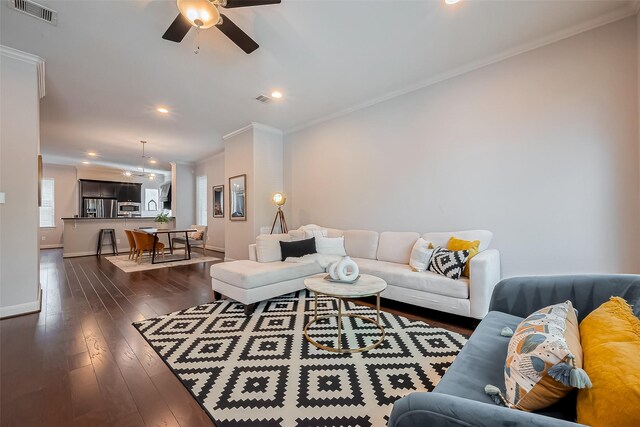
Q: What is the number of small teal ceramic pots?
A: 0